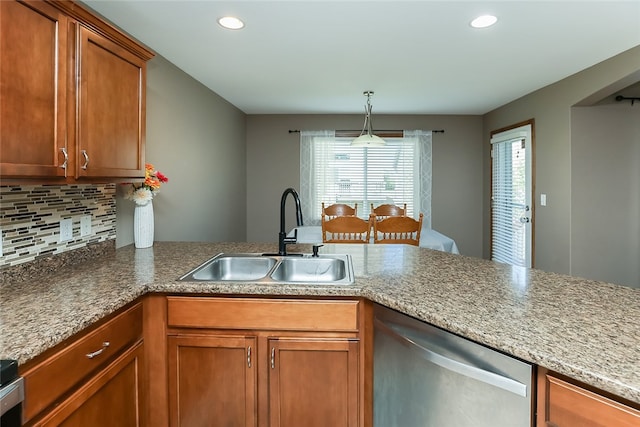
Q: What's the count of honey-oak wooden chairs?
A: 4